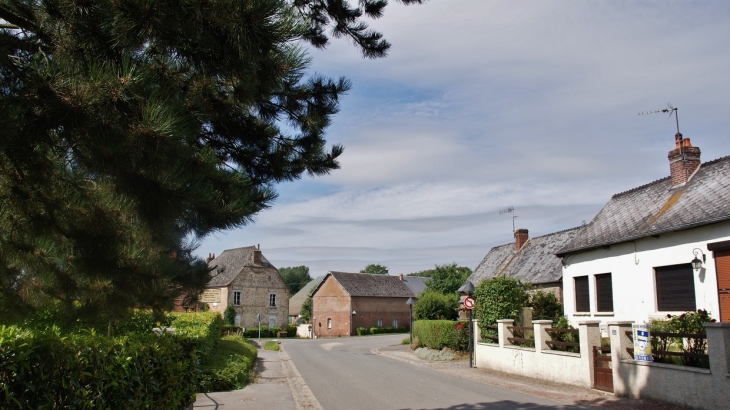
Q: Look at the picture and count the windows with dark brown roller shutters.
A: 3